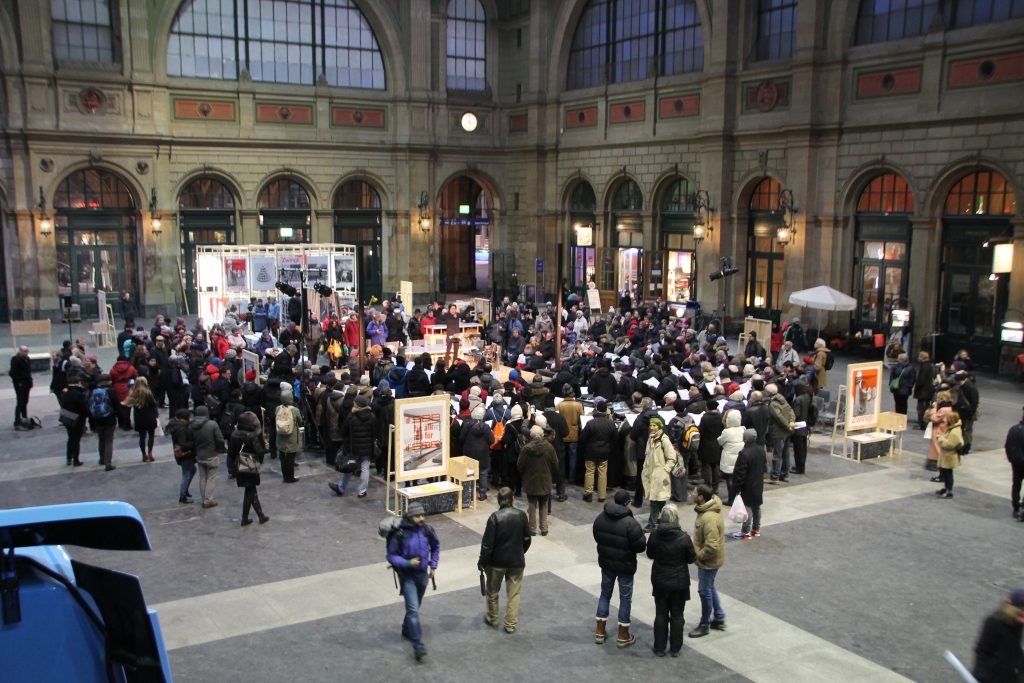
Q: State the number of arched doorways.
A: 11